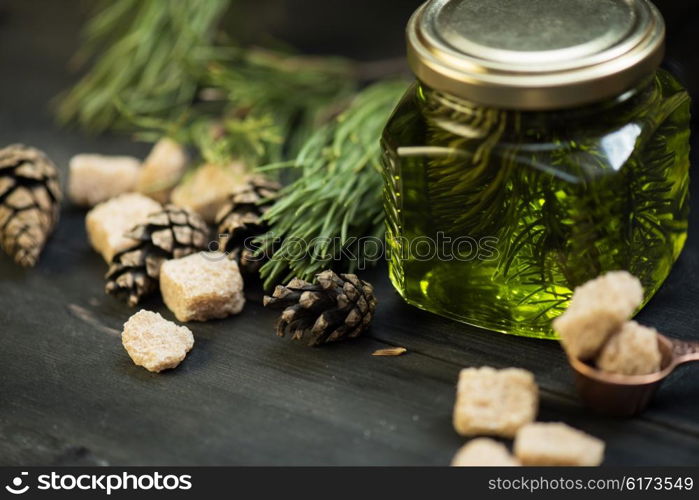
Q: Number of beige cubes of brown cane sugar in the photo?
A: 11